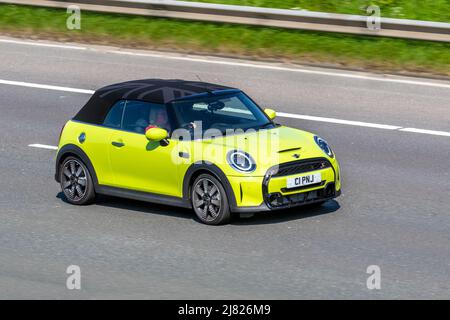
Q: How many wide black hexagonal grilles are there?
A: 1